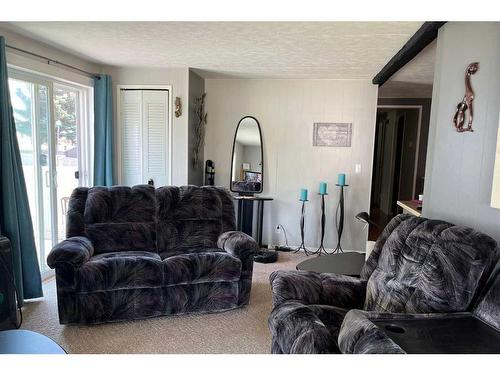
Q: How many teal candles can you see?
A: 3